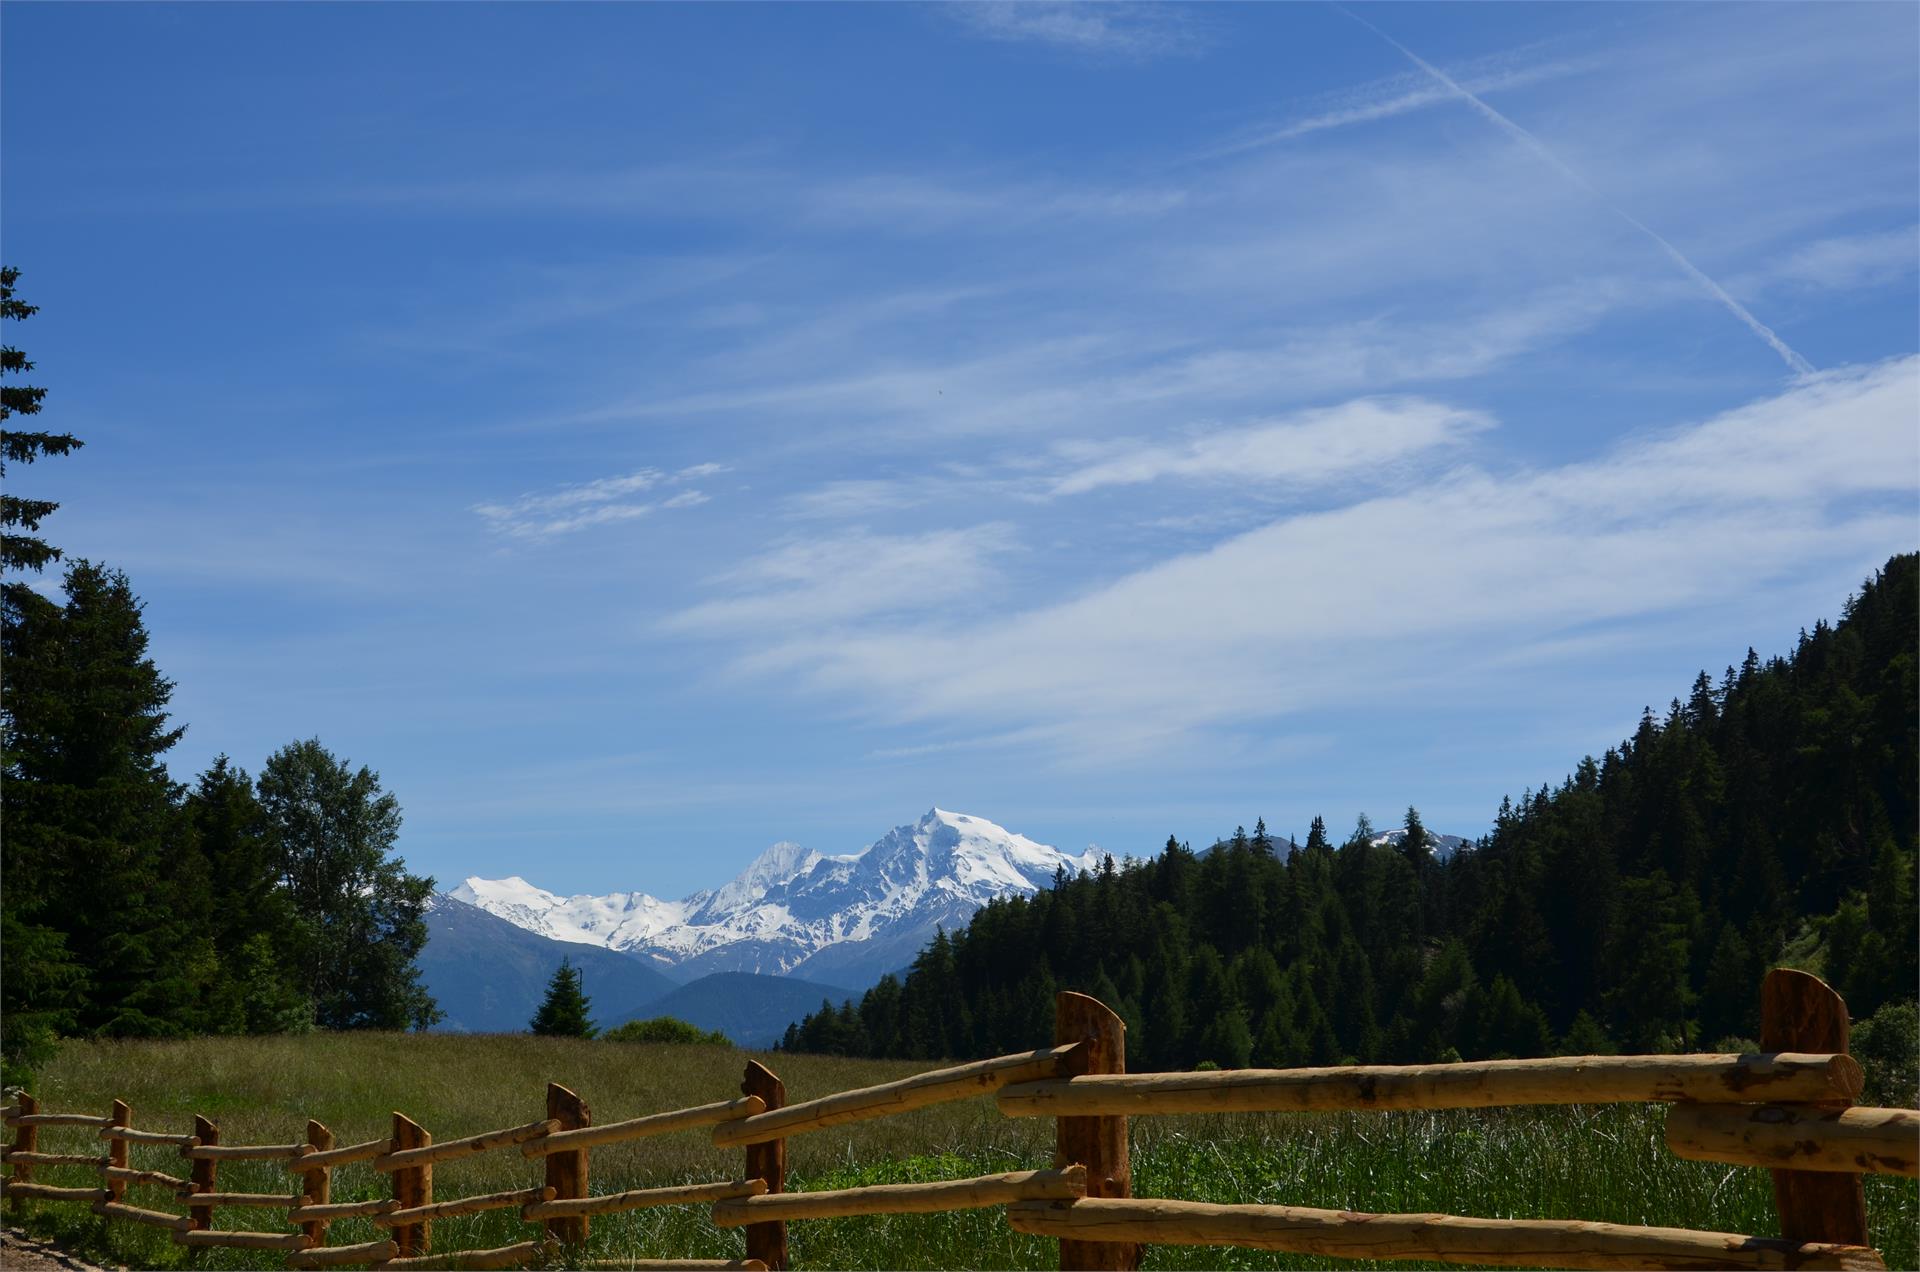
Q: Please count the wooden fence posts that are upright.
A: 9